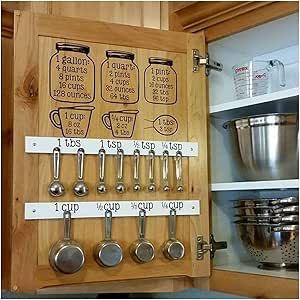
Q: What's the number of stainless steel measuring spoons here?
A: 8